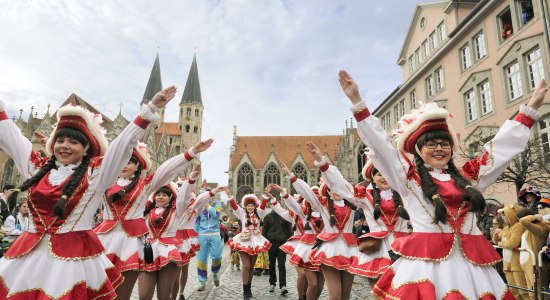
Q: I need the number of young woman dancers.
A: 11